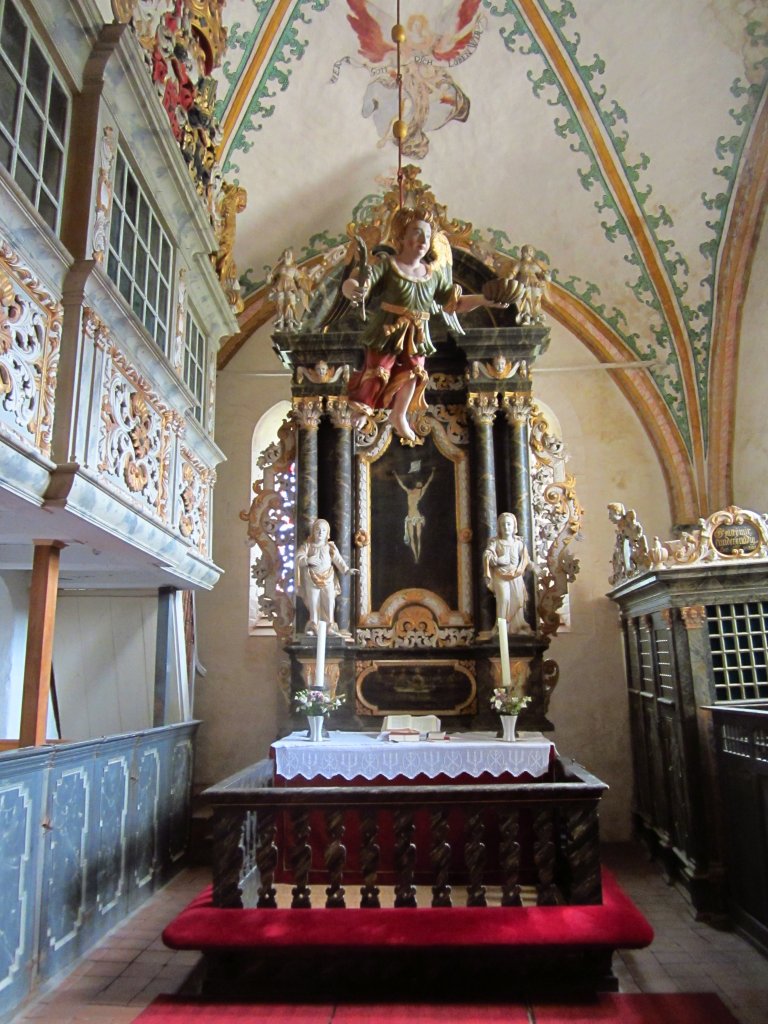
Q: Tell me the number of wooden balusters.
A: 9